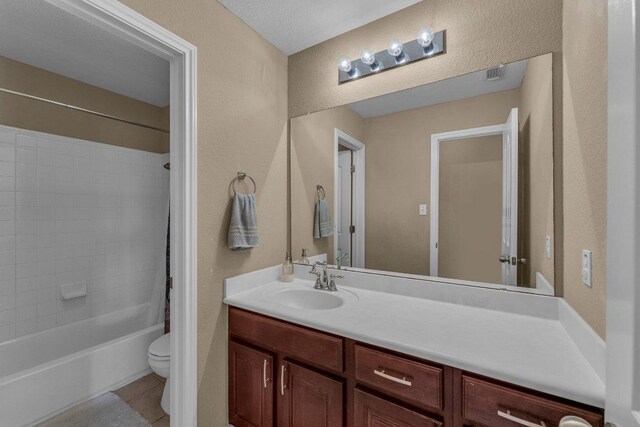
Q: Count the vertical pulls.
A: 2